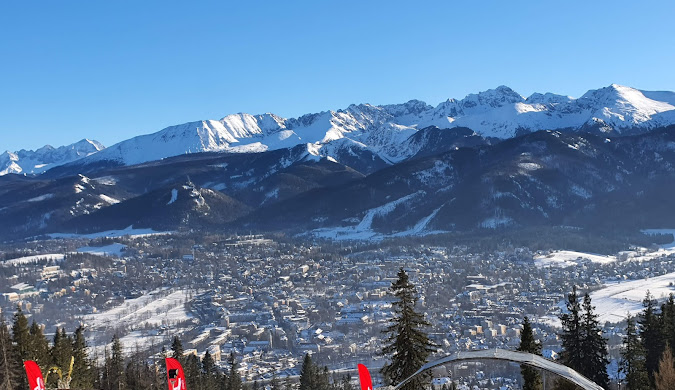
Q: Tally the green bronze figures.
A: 0